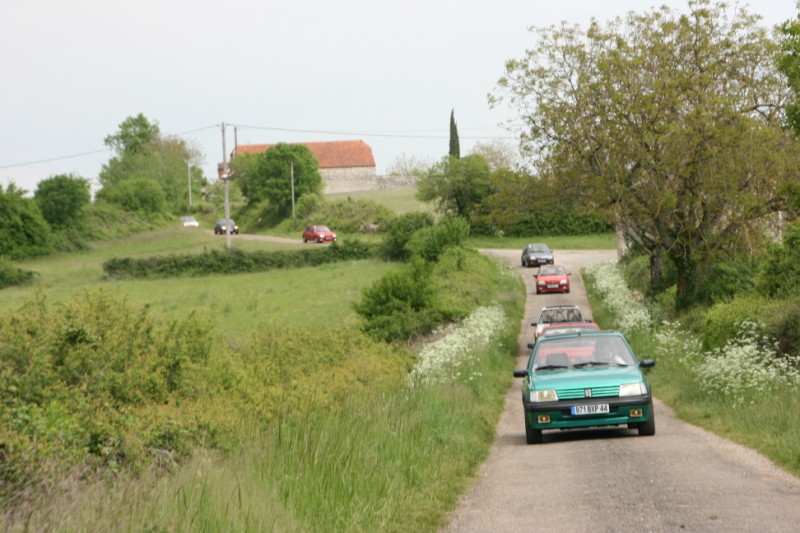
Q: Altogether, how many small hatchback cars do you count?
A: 8